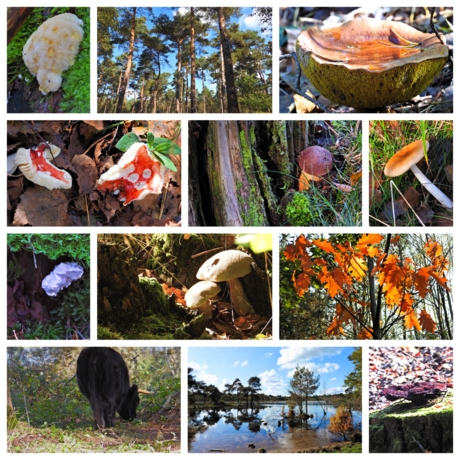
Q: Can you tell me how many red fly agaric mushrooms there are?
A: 2